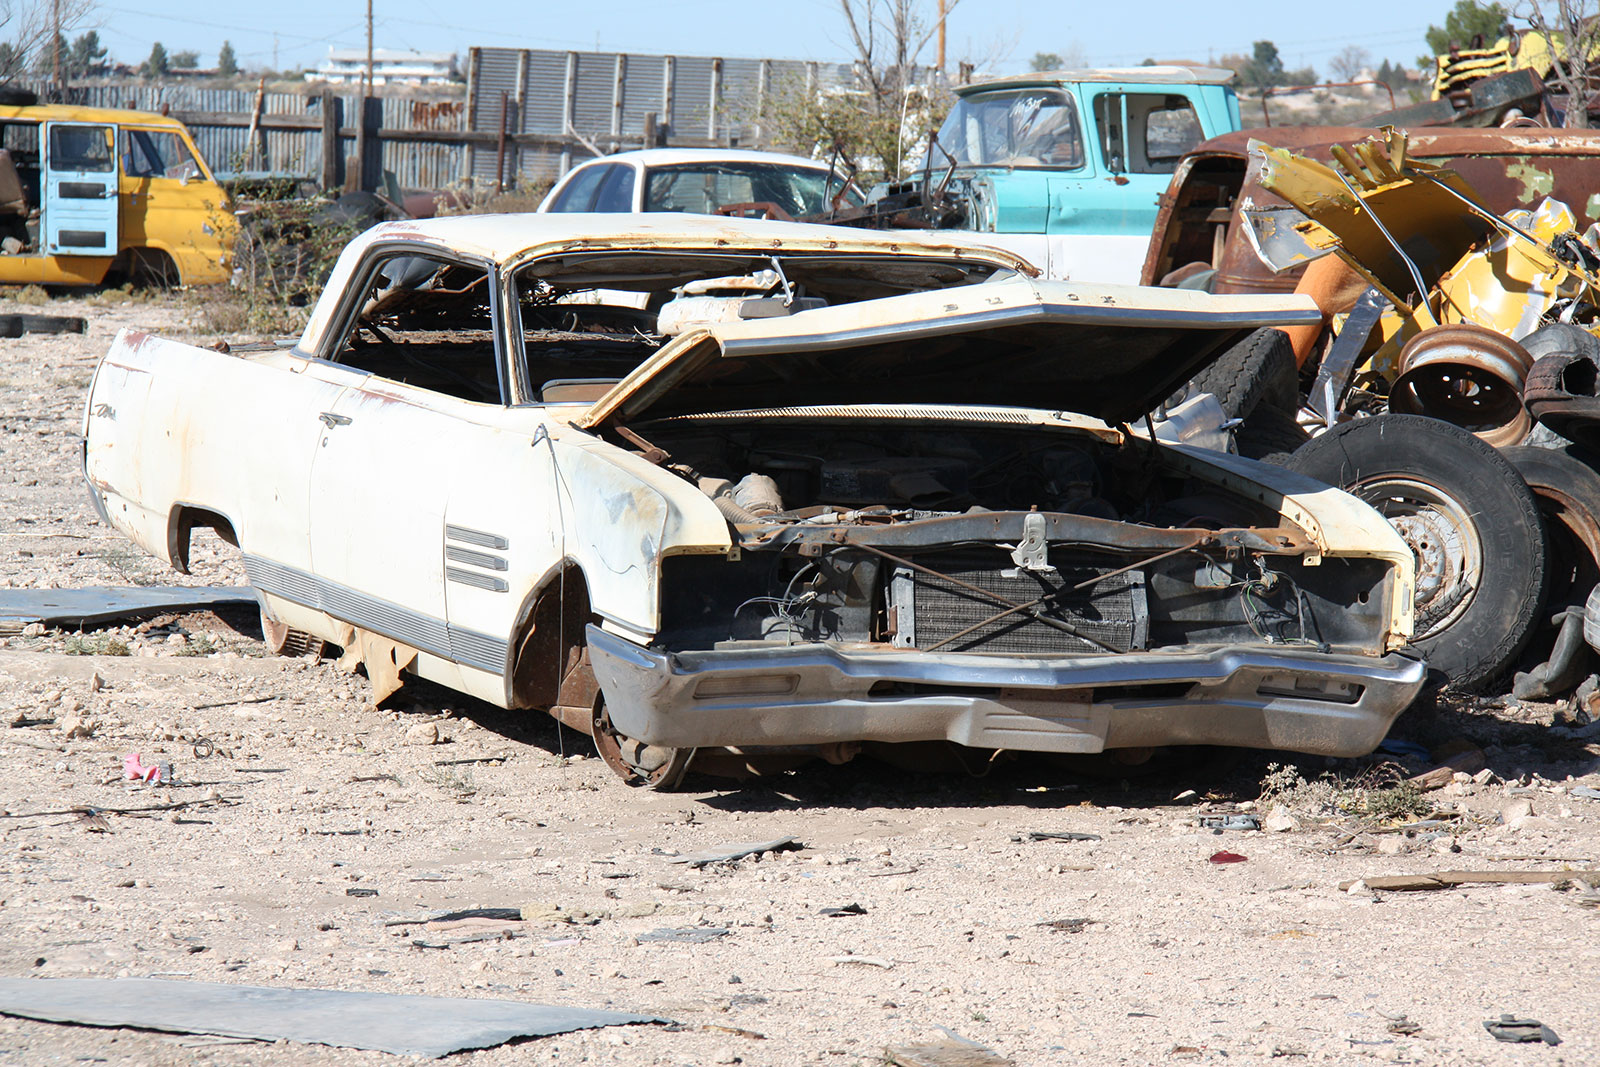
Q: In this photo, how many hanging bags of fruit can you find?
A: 0